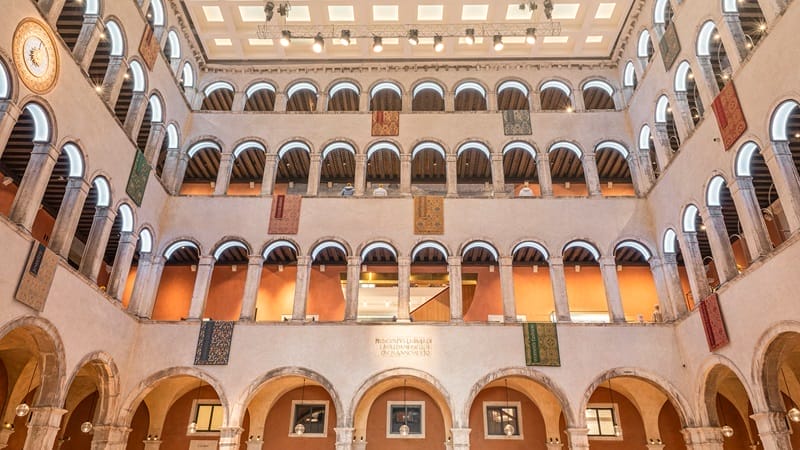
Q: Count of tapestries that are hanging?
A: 12